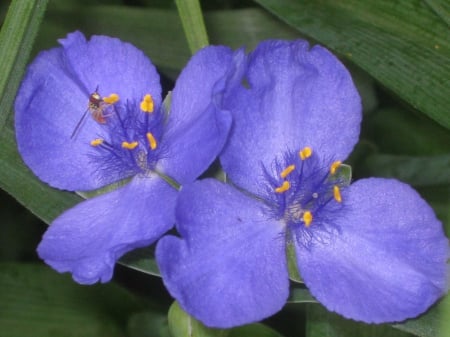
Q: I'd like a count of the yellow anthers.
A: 11